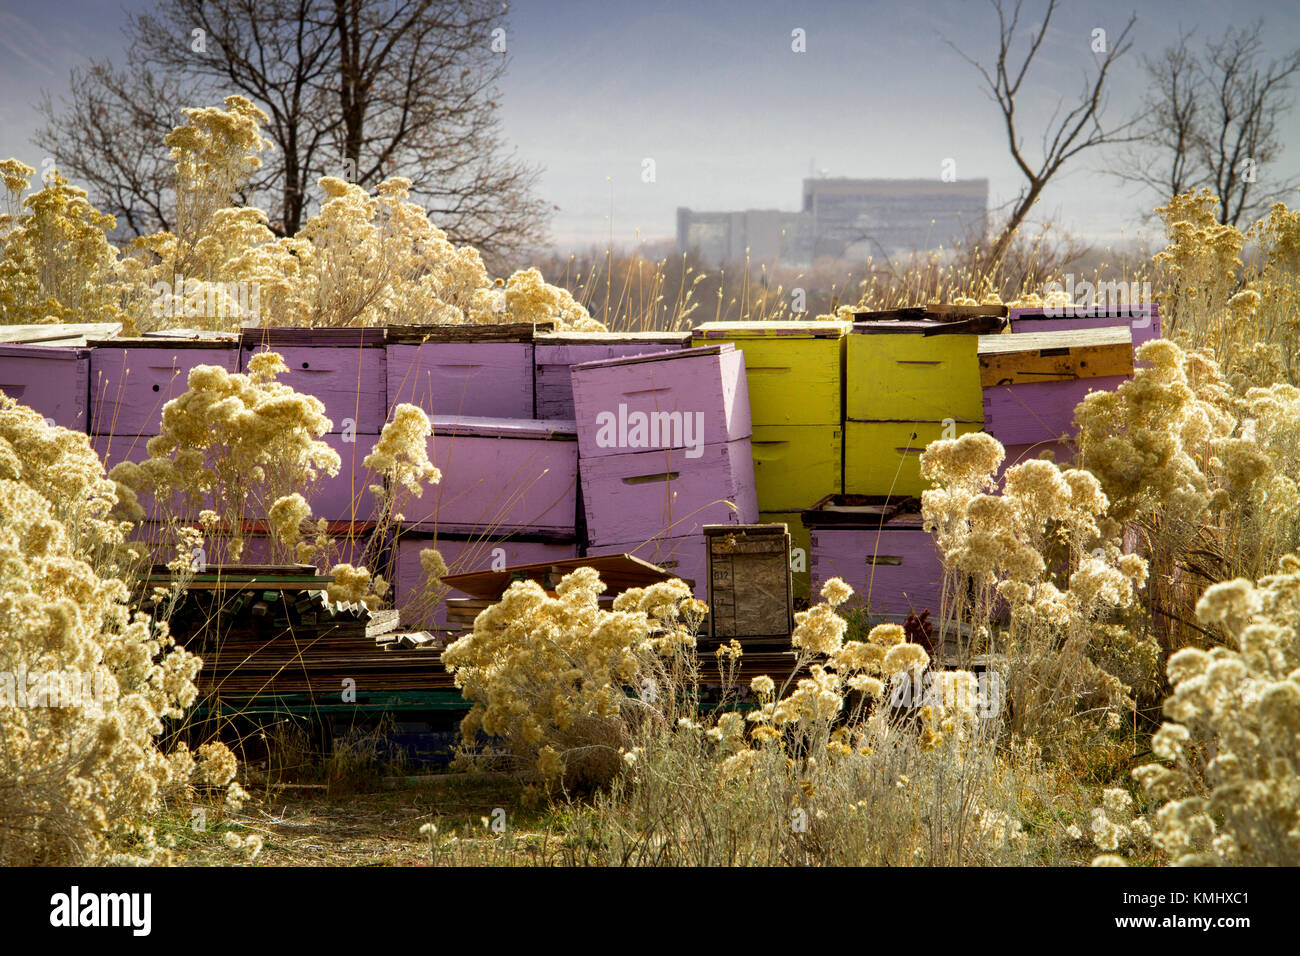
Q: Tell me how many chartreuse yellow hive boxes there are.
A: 5